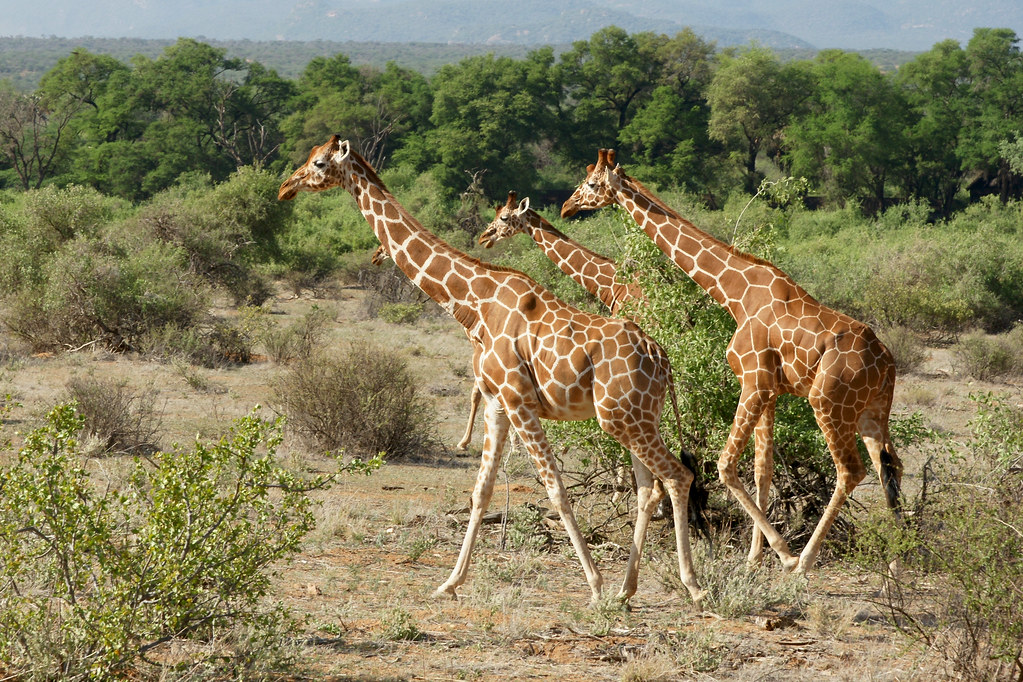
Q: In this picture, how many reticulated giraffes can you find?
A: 4